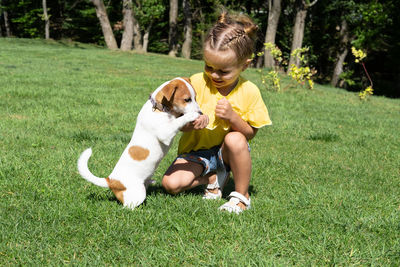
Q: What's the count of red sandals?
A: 0